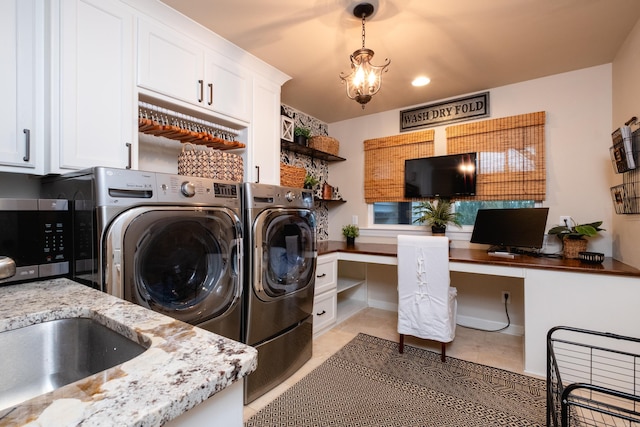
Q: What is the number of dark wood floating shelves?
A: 2